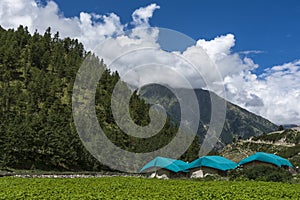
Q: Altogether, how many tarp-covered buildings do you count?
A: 3